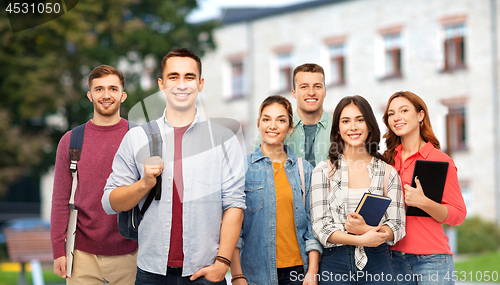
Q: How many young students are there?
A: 6